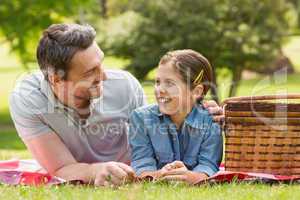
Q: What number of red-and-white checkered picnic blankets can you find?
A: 1